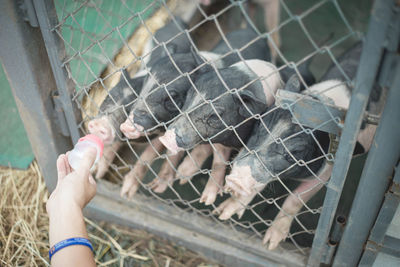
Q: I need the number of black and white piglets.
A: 4